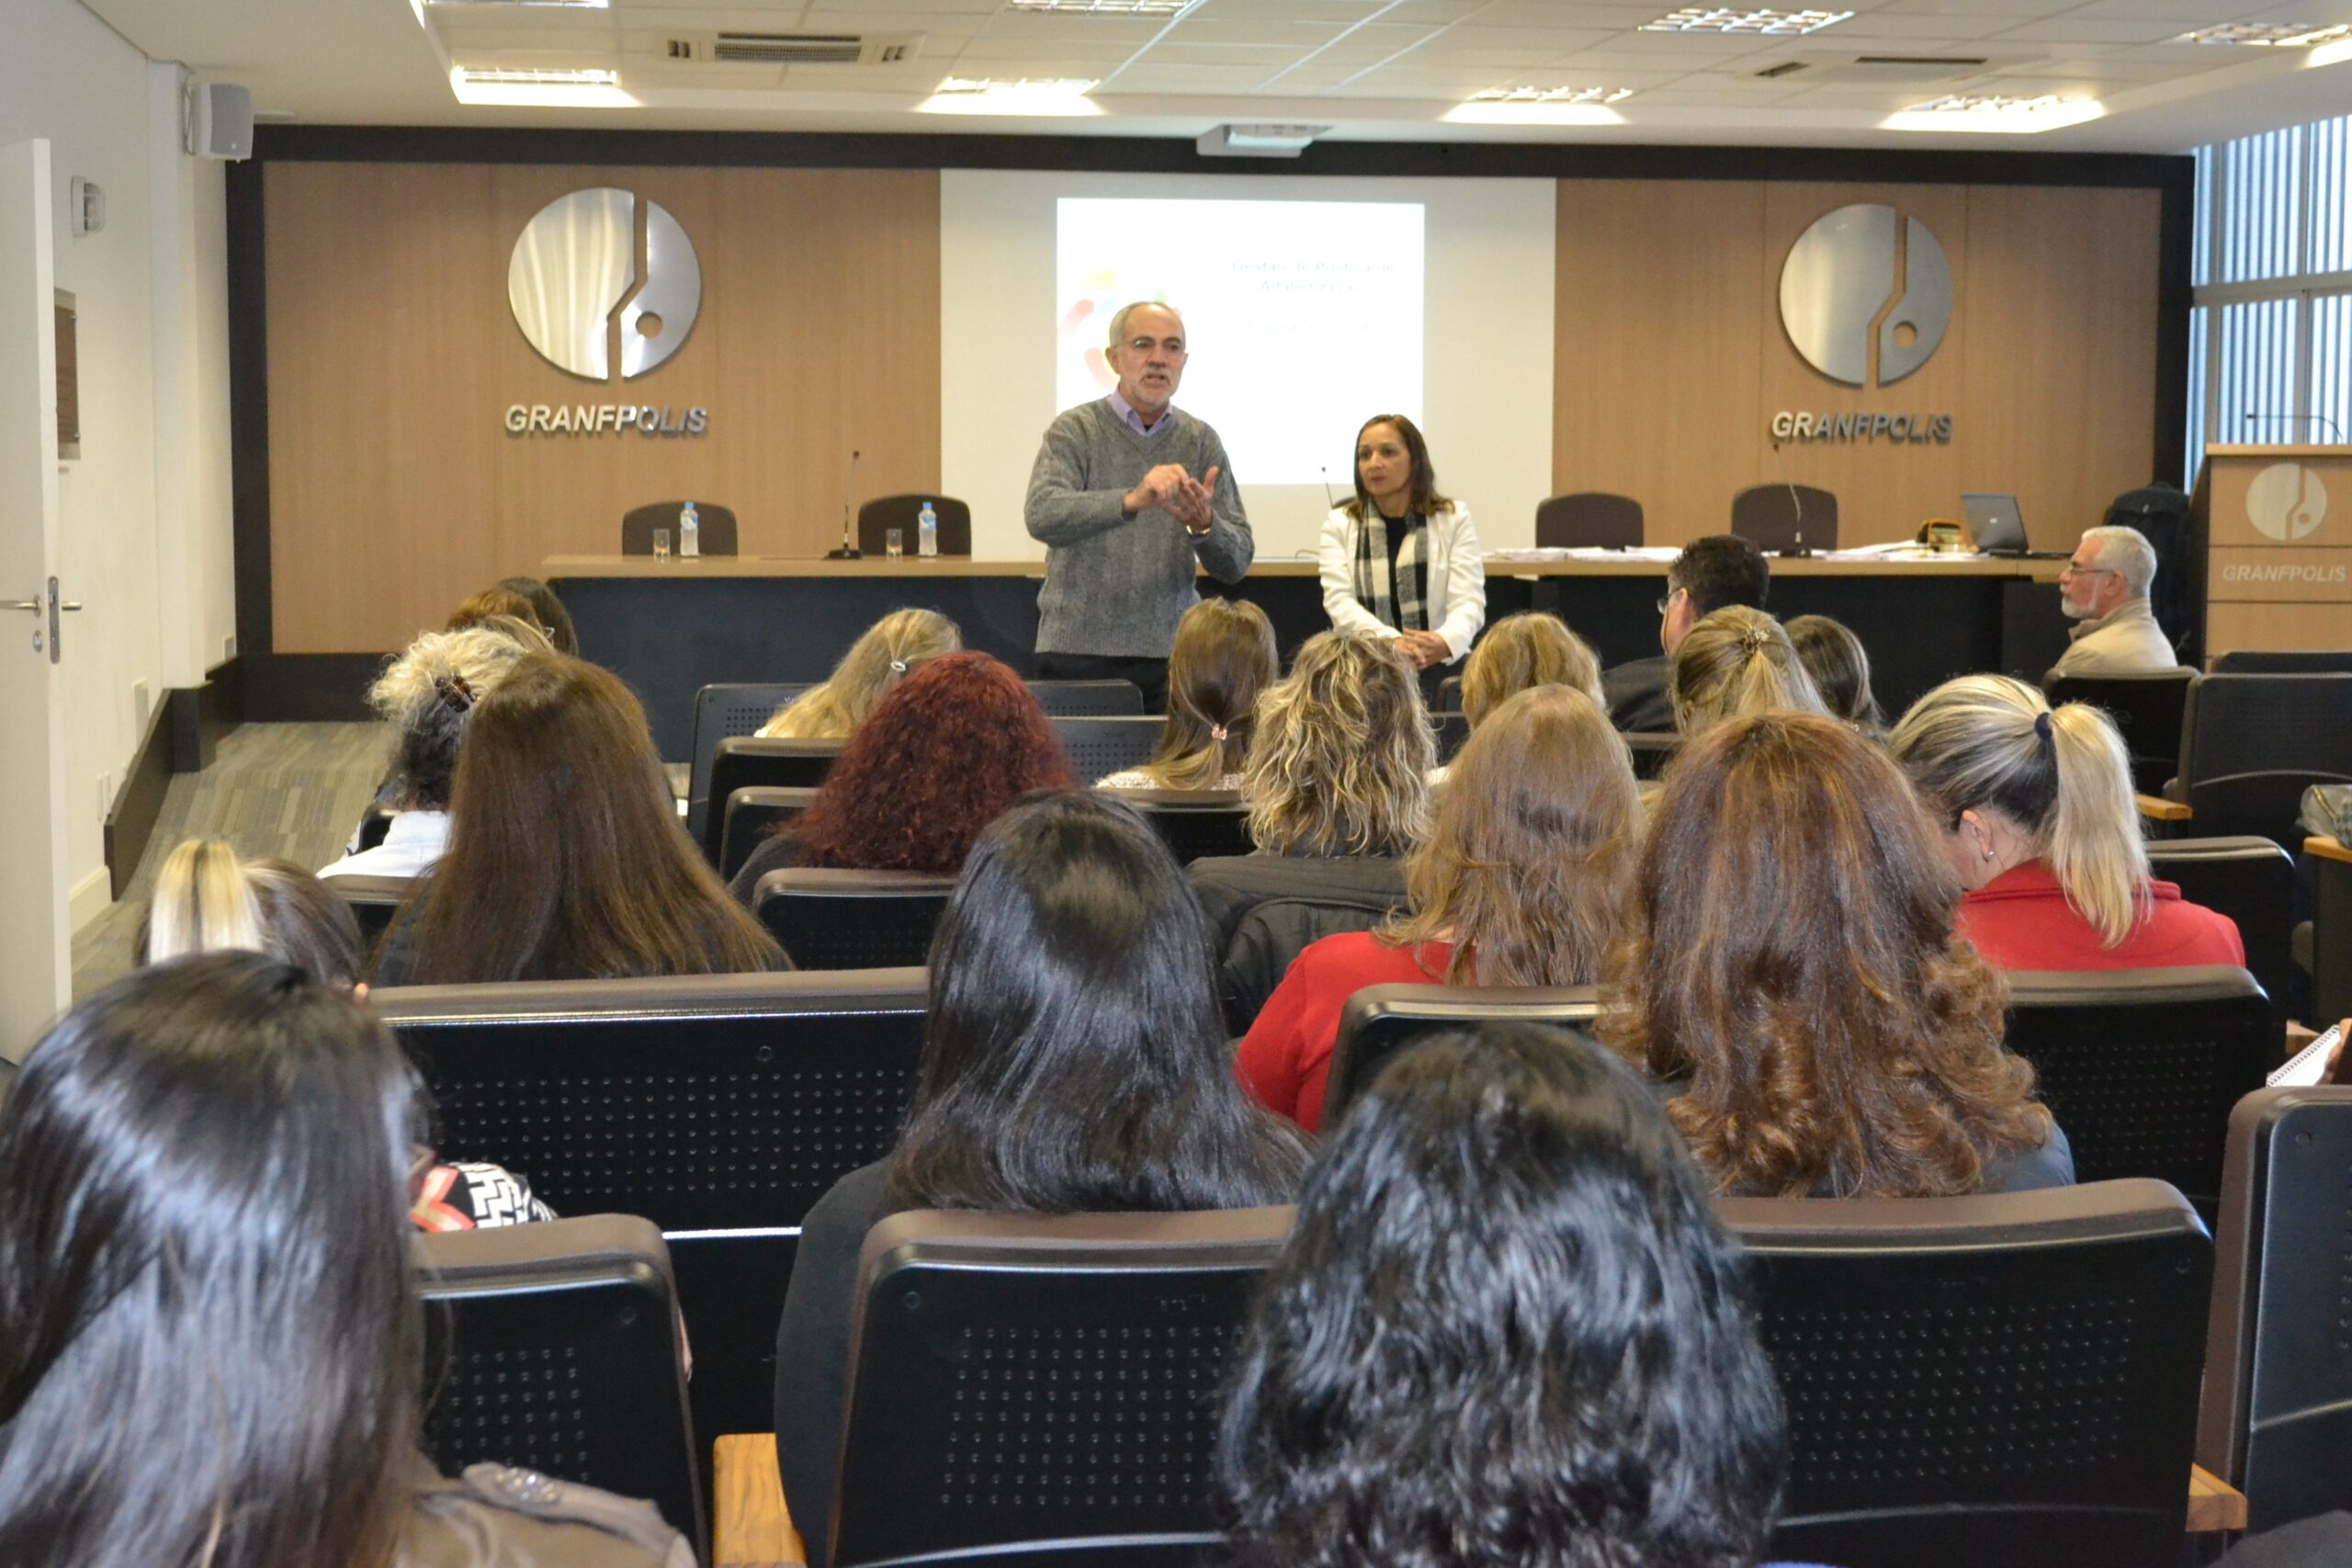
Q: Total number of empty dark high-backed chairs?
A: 4